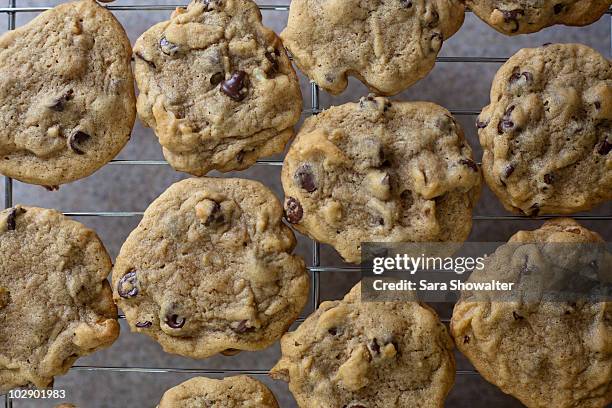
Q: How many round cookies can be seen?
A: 11